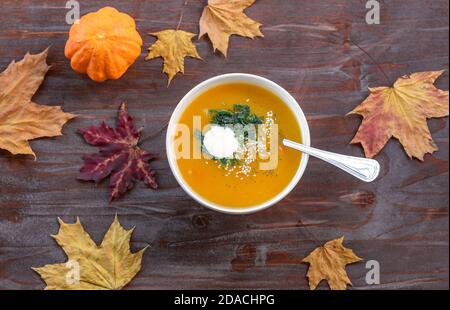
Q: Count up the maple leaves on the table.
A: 7